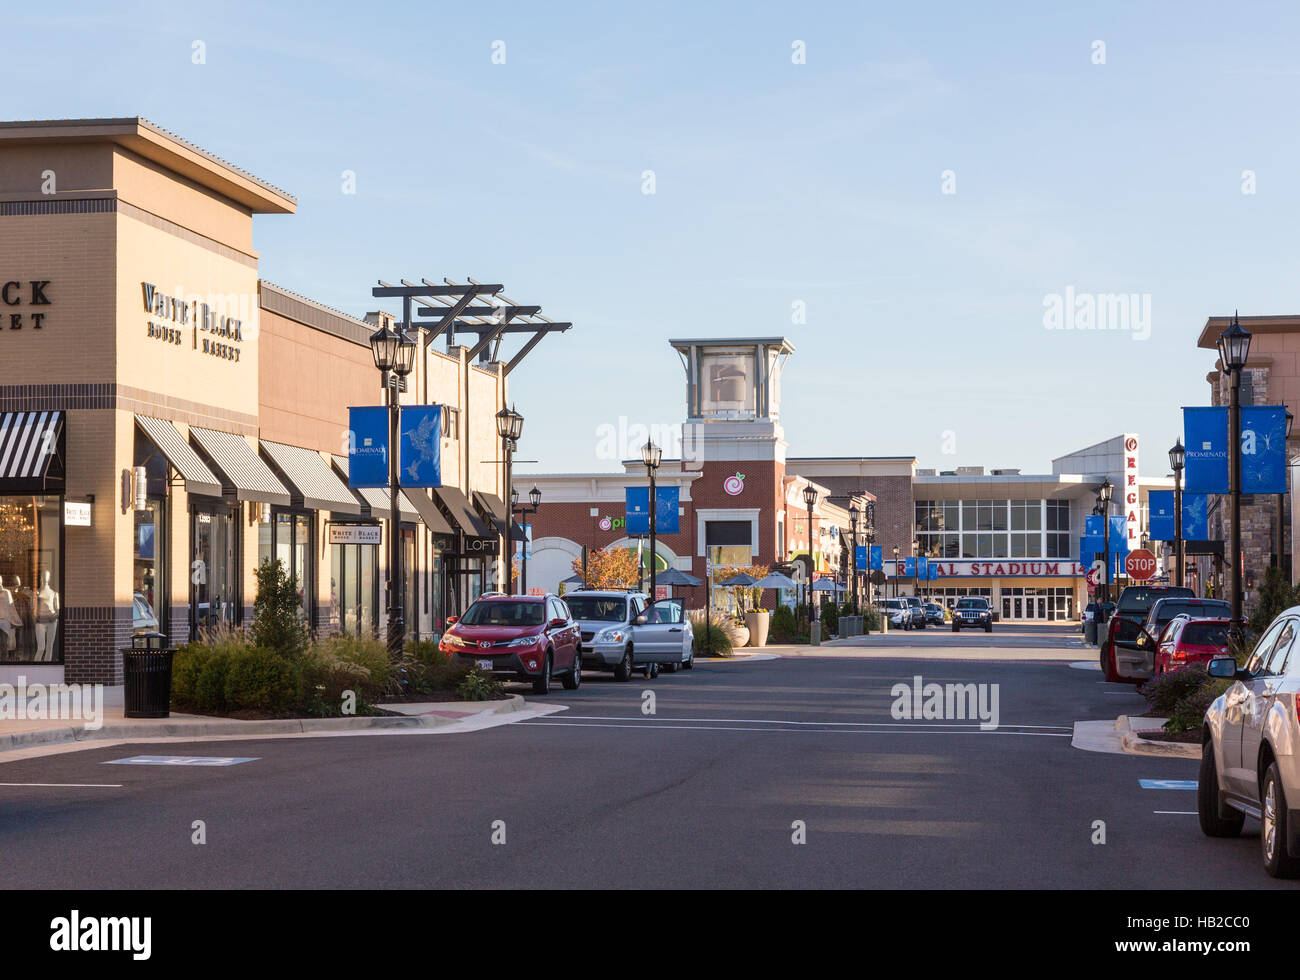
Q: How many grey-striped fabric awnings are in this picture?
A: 4